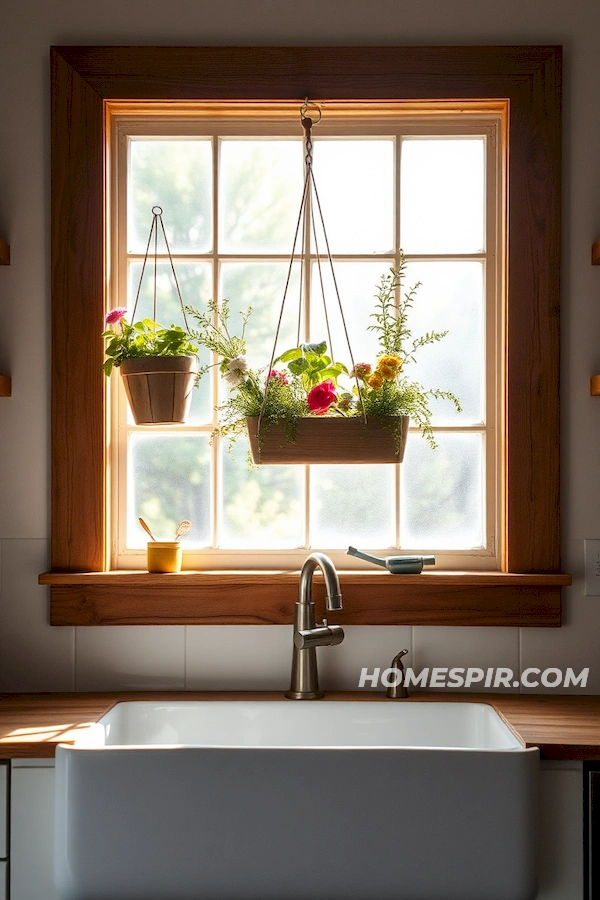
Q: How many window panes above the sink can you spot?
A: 12